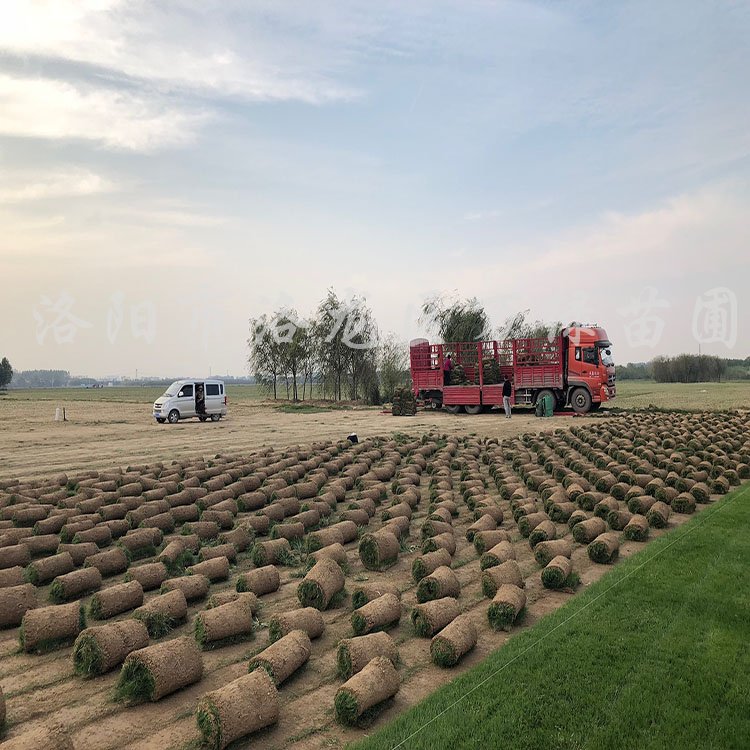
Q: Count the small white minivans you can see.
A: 1